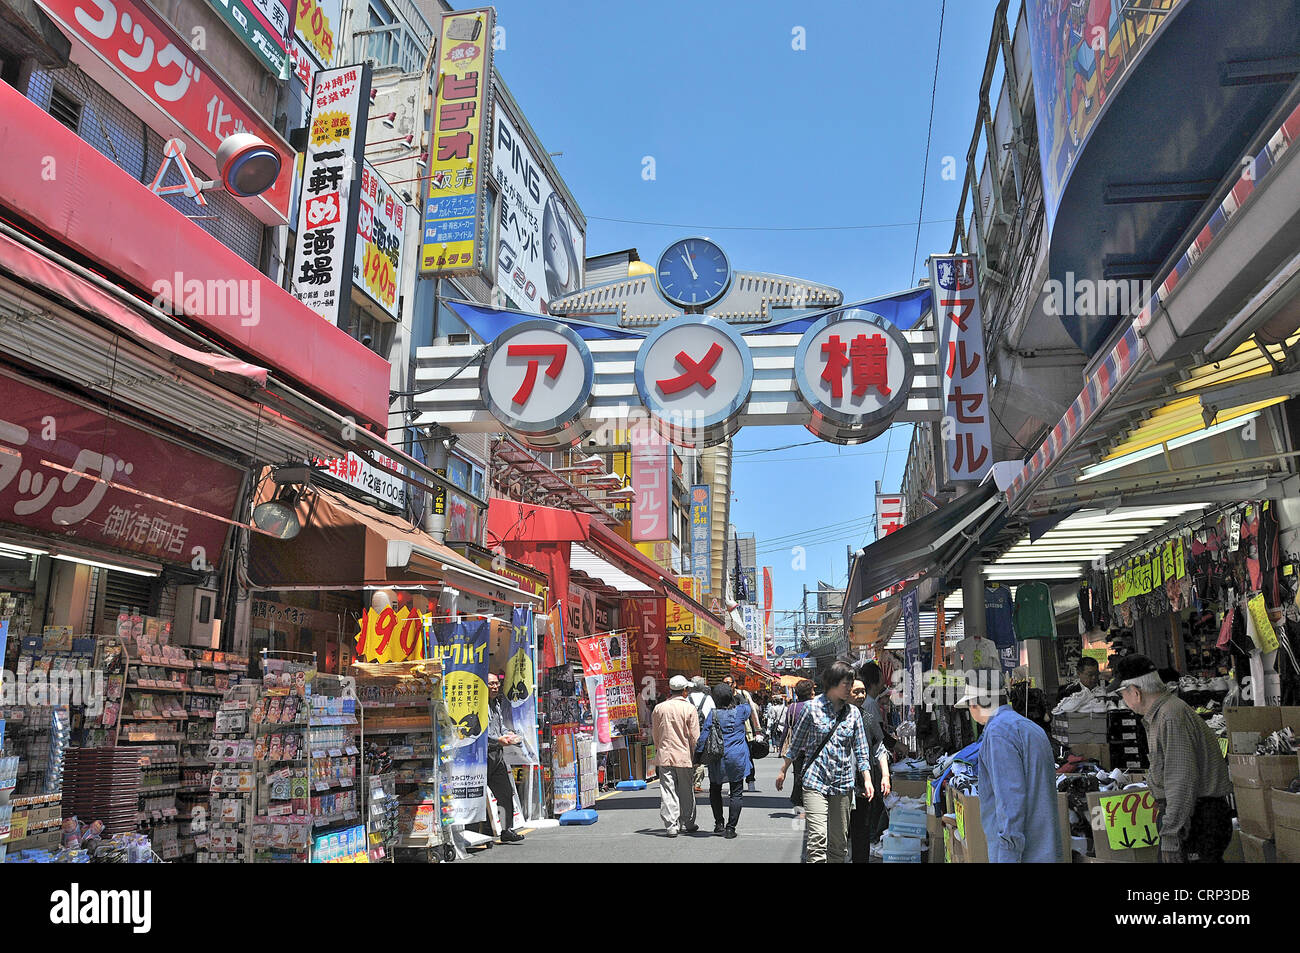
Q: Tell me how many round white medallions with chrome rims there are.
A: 3